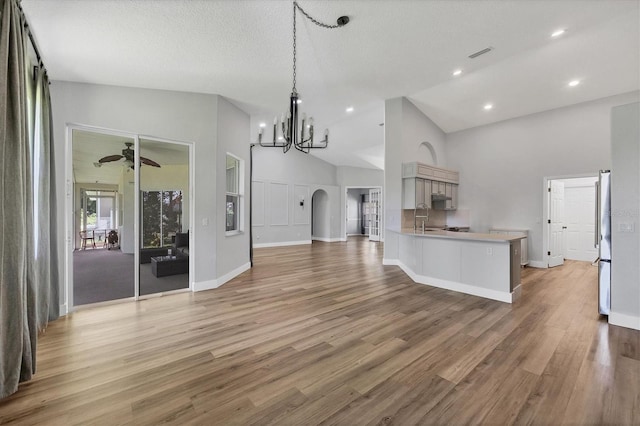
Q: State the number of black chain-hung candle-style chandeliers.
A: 1